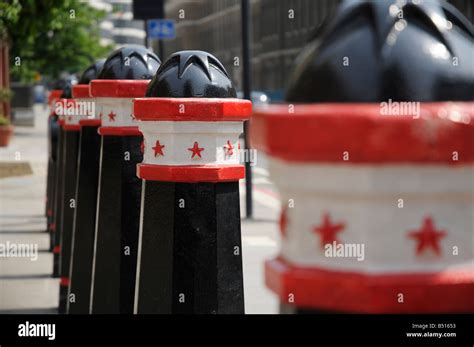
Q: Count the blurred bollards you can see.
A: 1